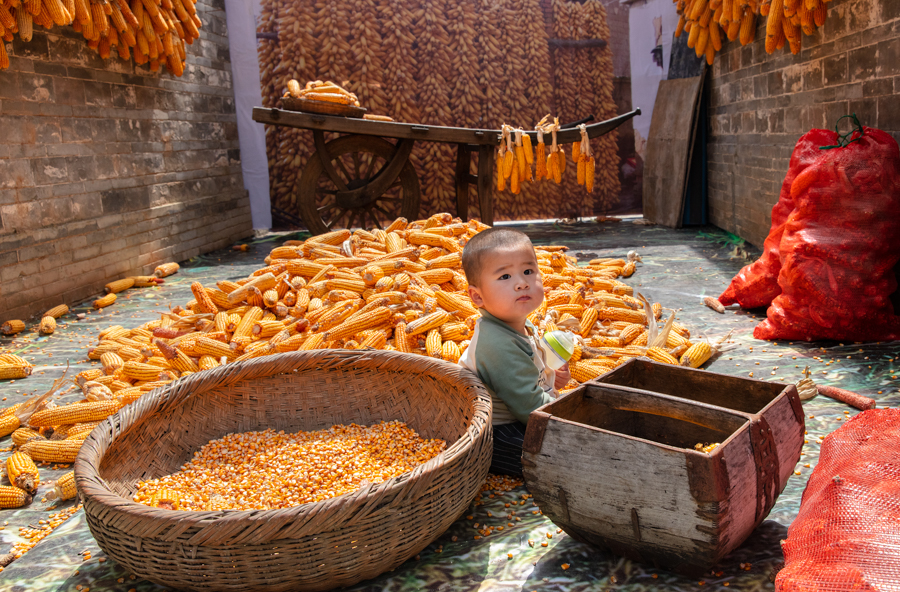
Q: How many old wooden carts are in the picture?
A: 1